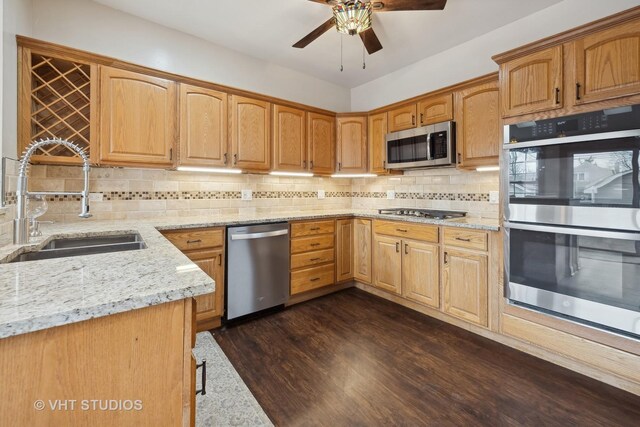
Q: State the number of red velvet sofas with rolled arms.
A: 0